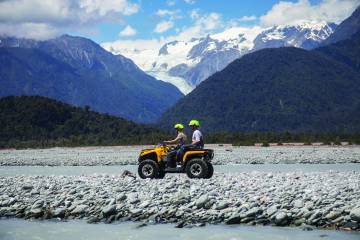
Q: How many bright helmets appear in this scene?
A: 2